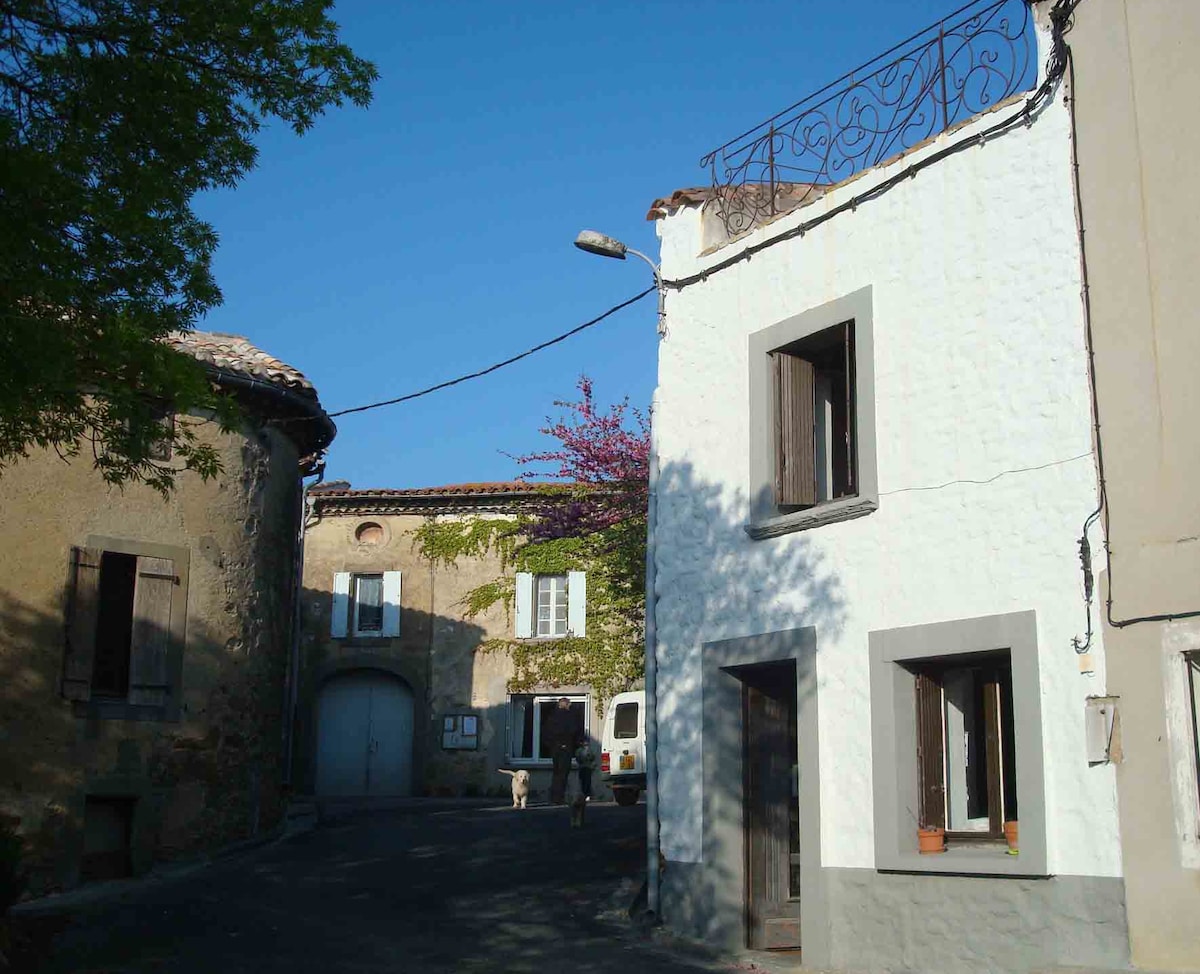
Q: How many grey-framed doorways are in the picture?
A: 1